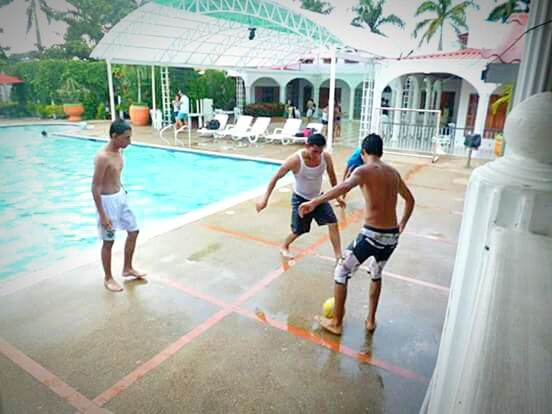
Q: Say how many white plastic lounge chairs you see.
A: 5